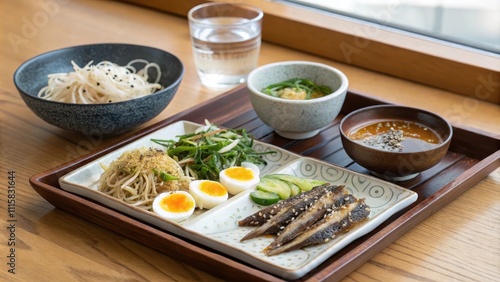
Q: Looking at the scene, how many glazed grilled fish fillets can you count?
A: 4